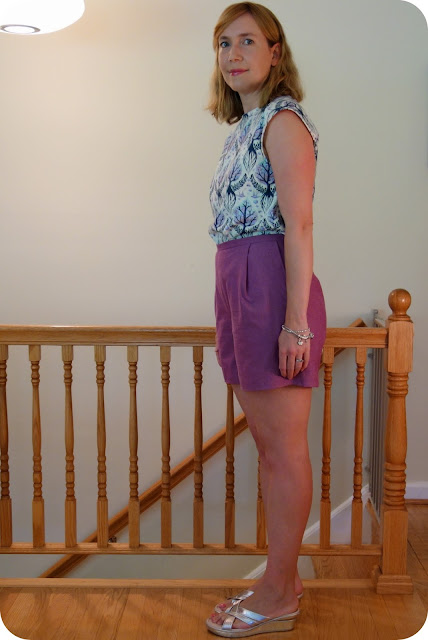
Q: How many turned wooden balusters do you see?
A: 11